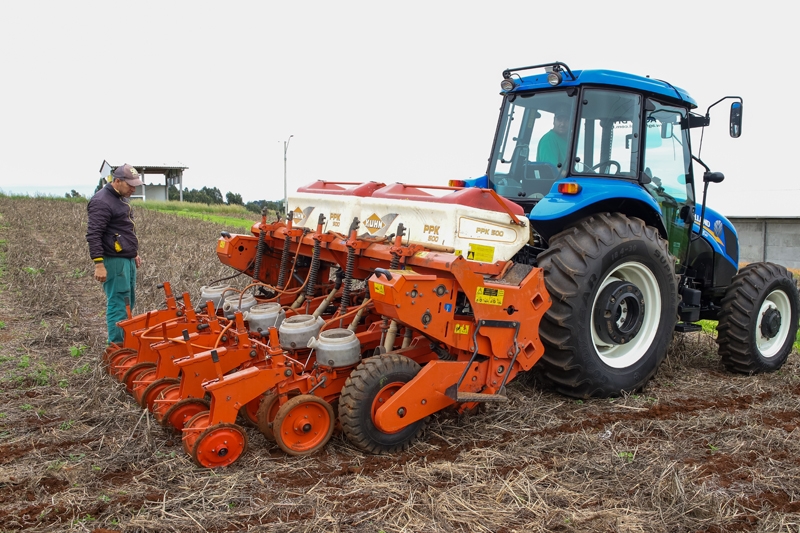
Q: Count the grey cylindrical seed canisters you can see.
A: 5